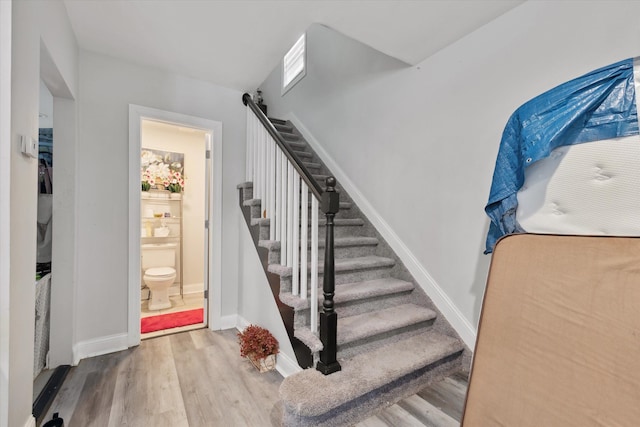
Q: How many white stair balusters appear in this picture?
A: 13